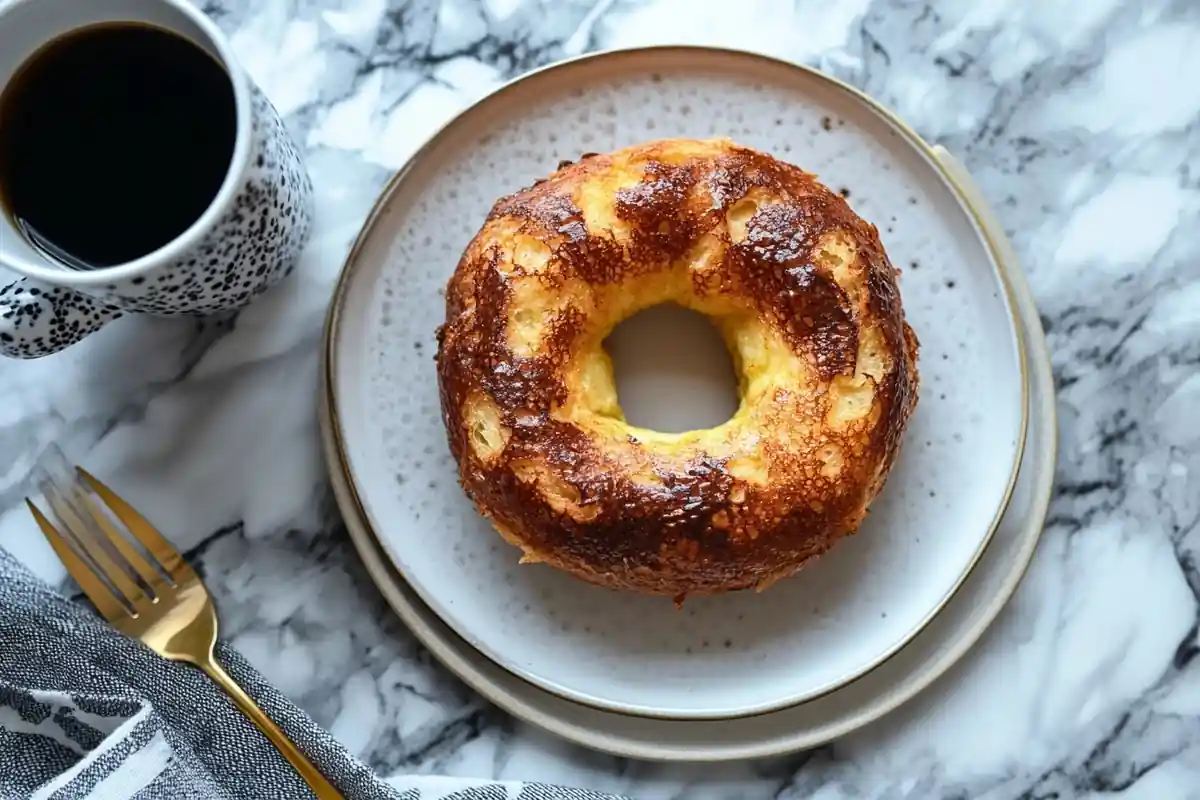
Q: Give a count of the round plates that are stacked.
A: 2